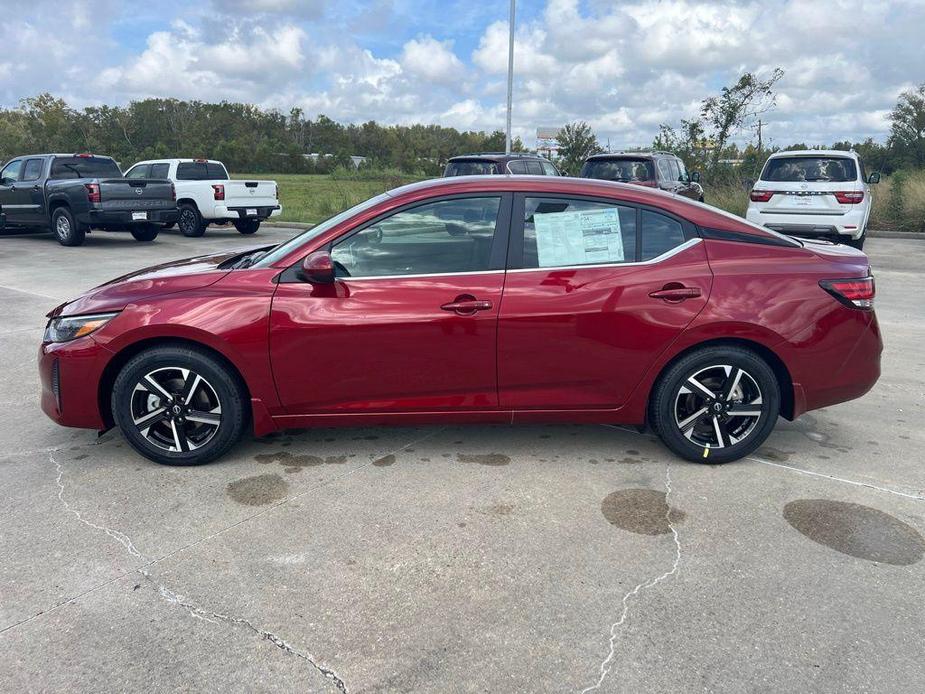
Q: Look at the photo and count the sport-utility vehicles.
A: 3